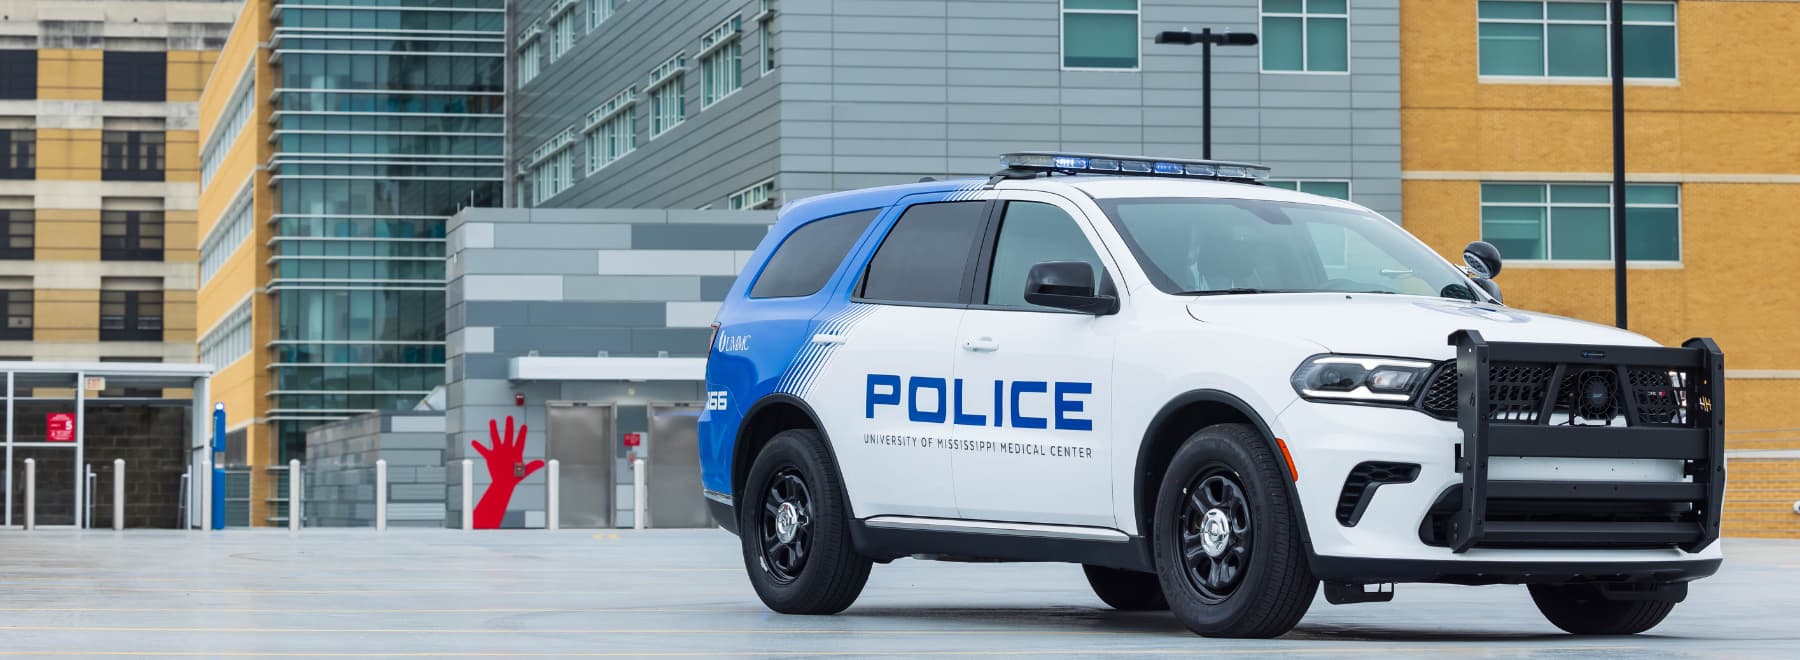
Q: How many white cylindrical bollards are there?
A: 8